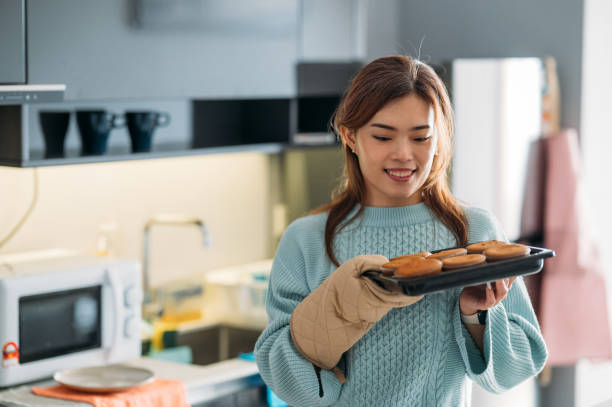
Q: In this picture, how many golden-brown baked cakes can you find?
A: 7